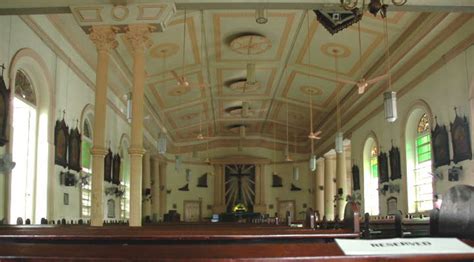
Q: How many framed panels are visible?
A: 10